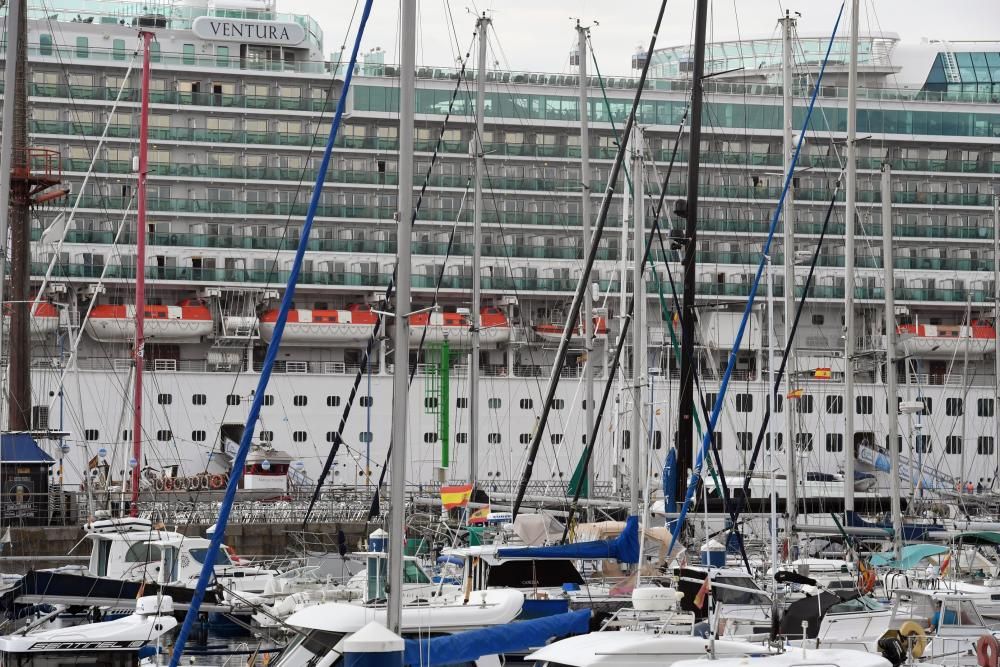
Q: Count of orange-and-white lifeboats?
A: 6